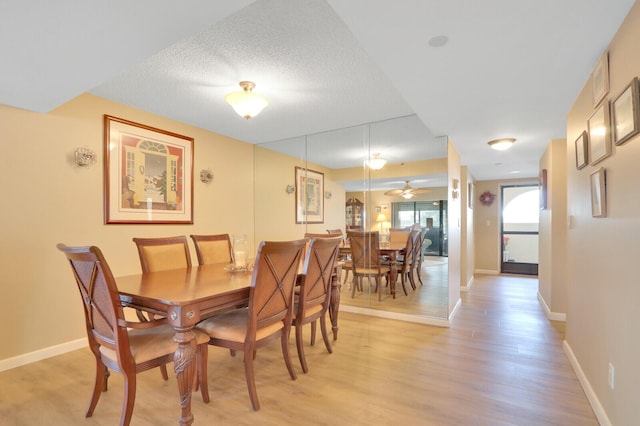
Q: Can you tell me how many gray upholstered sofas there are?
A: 0